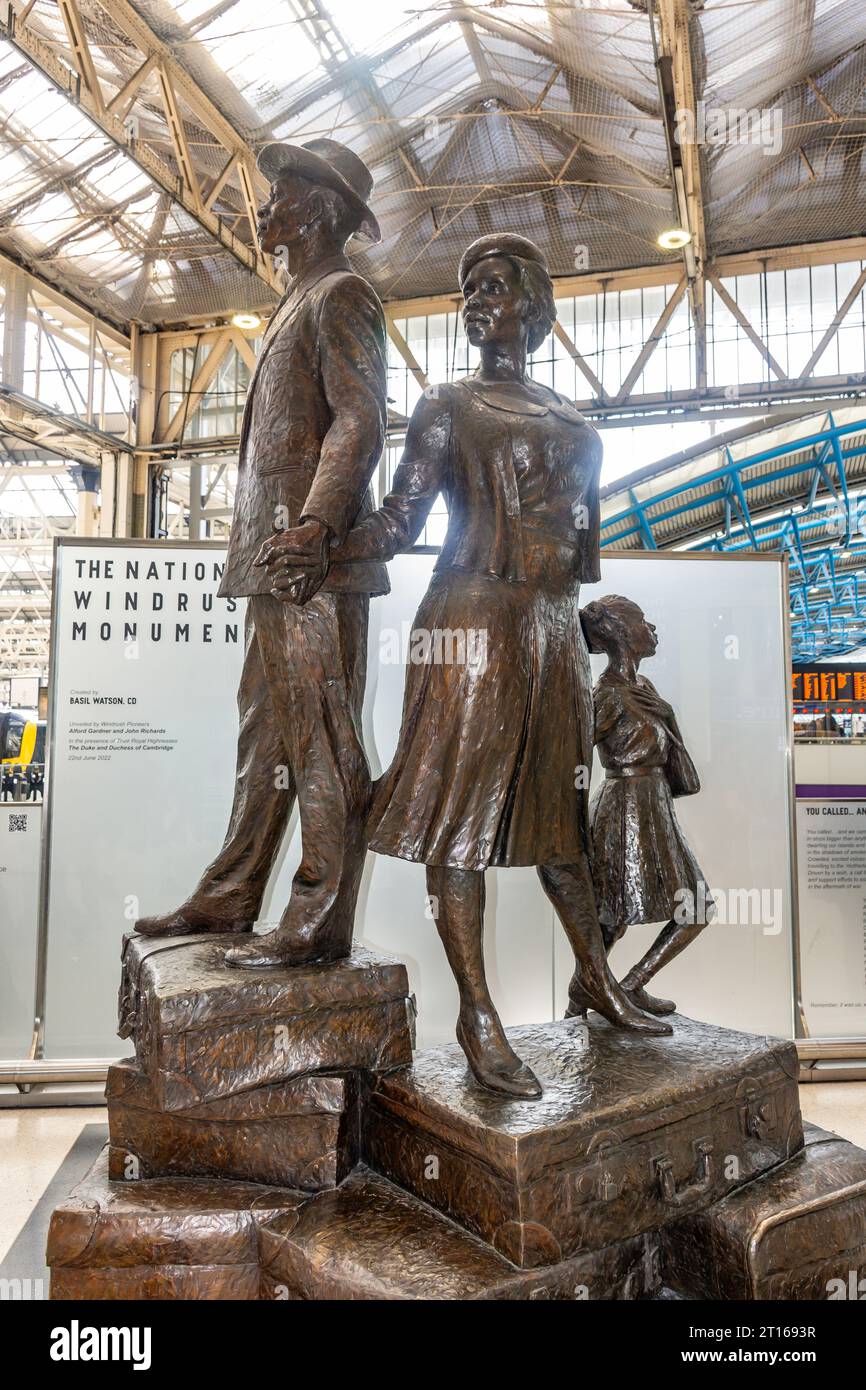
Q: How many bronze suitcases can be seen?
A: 6